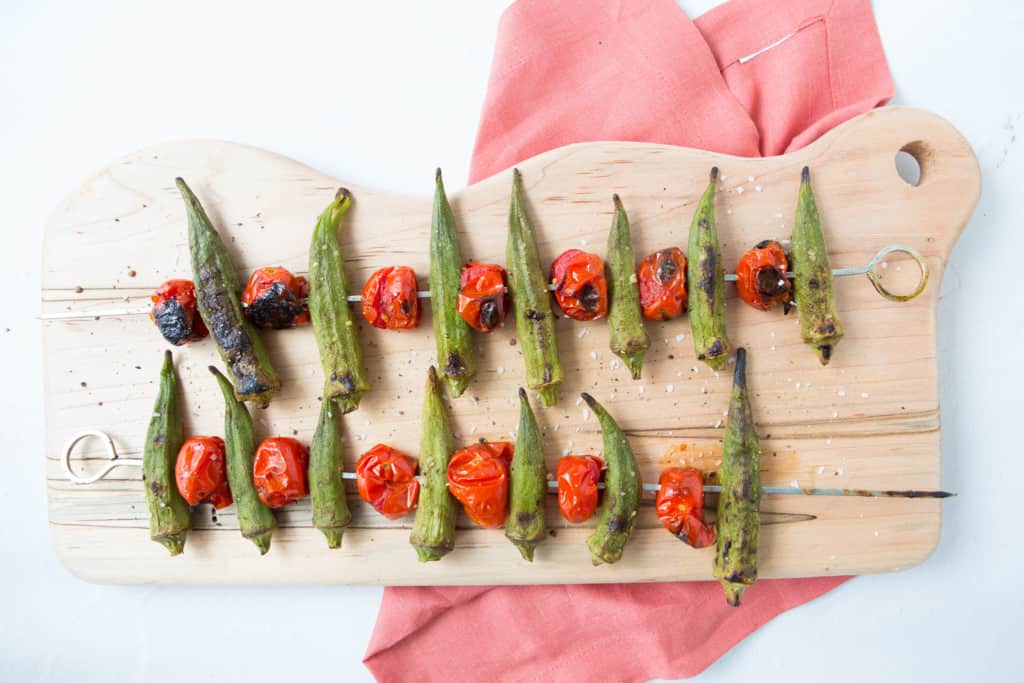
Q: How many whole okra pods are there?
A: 14